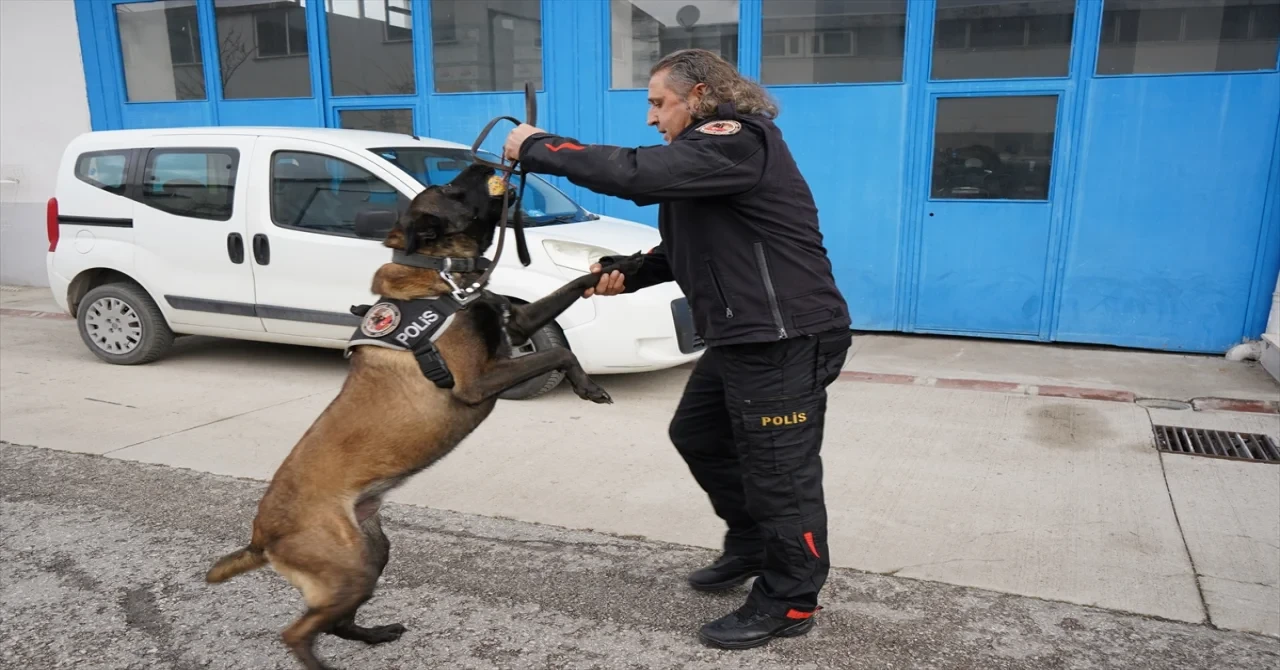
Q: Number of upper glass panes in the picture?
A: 8